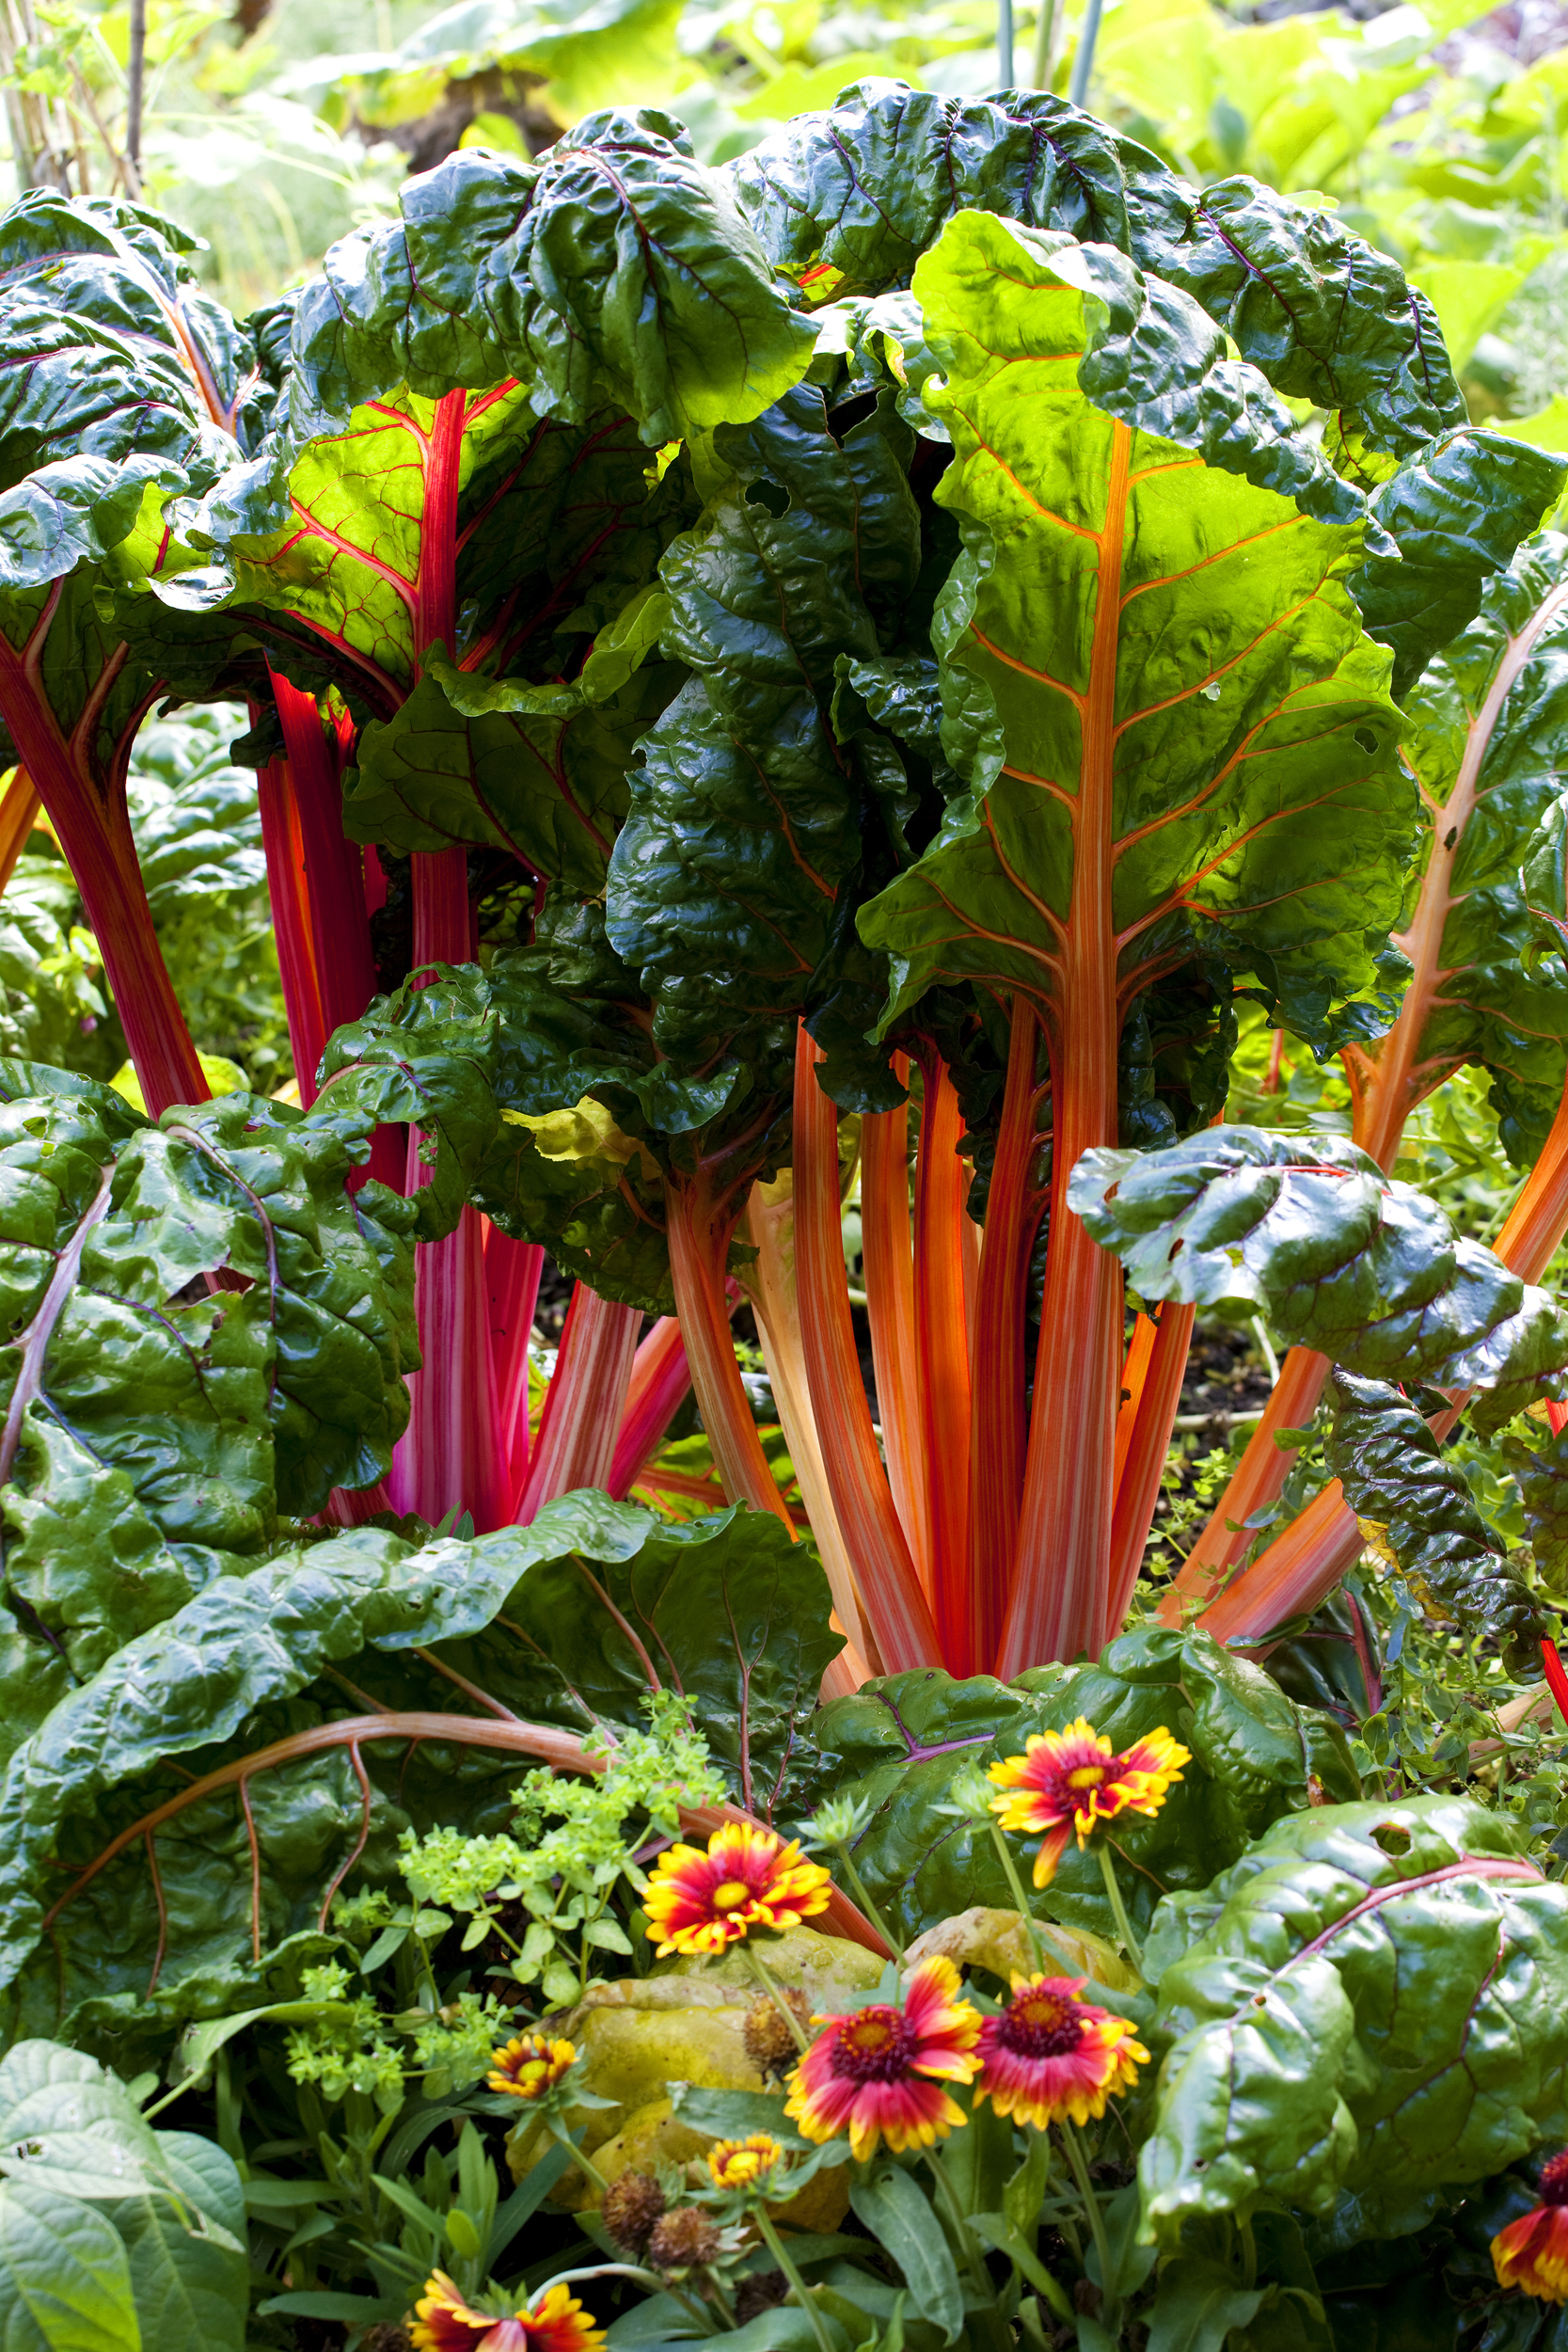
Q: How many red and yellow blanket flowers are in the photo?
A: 8